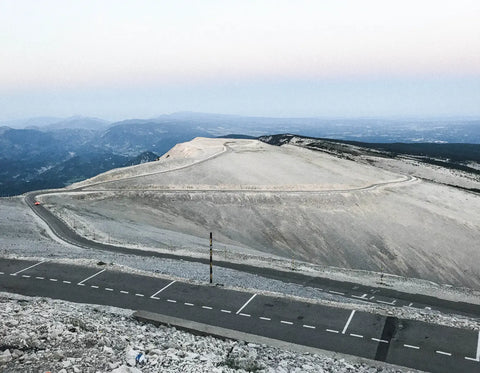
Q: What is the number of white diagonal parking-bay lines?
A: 6